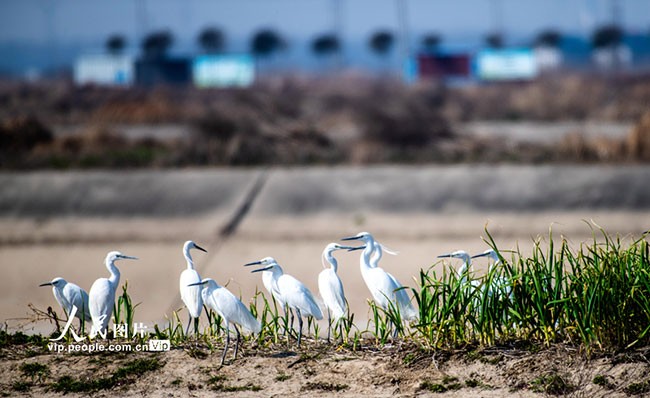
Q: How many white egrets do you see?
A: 11